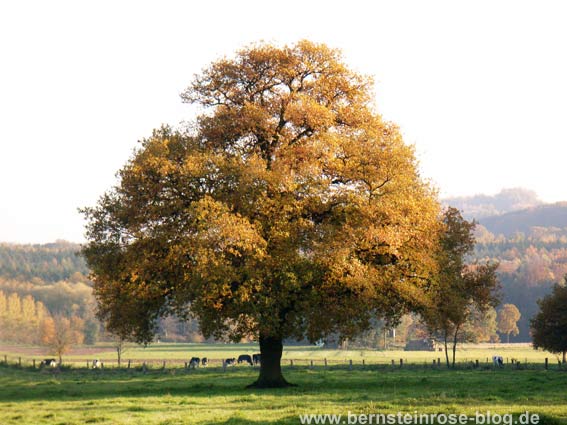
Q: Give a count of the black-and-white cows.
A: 8